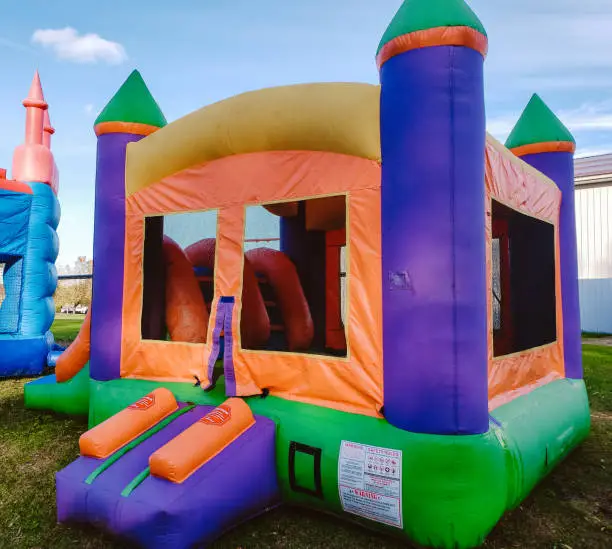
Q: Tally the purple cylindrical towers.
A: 3